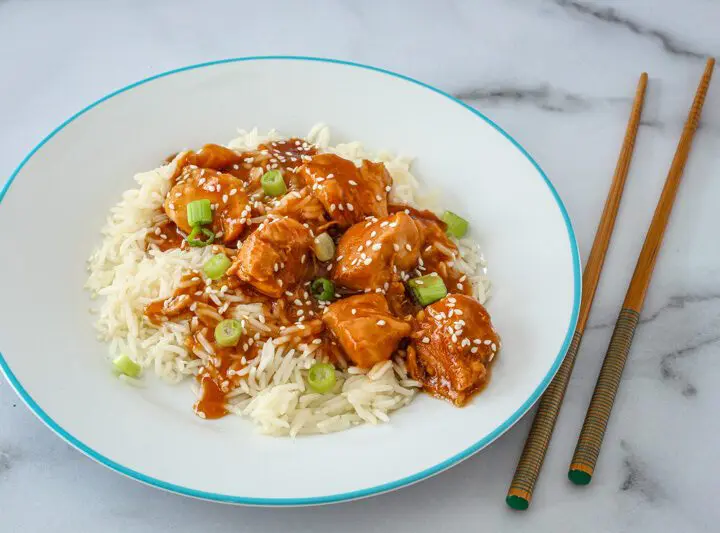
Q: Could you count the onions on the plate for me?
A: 11